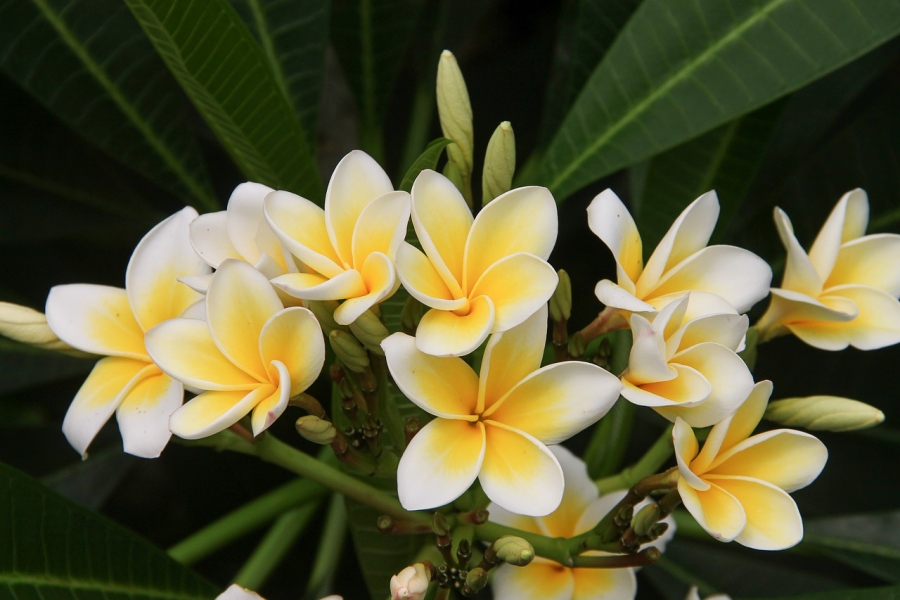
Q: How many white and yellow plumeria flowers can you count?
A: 11